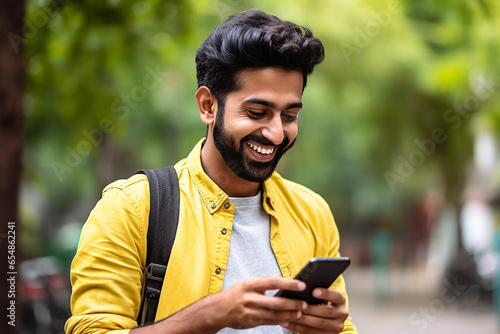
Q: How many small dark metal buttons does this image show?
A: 4